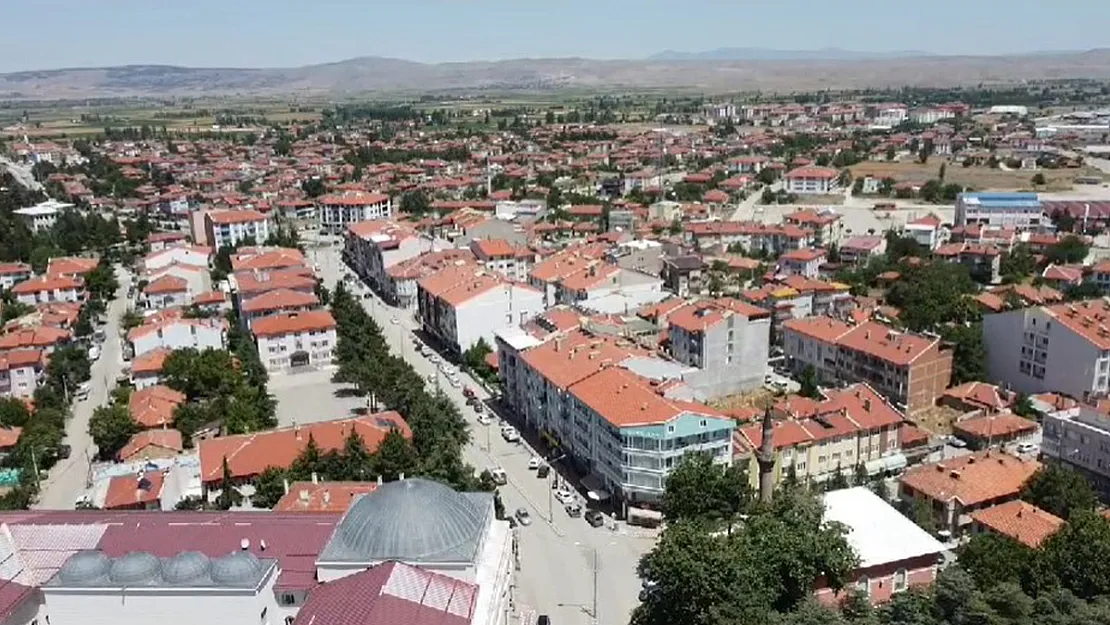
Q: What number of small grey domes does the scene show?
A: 4